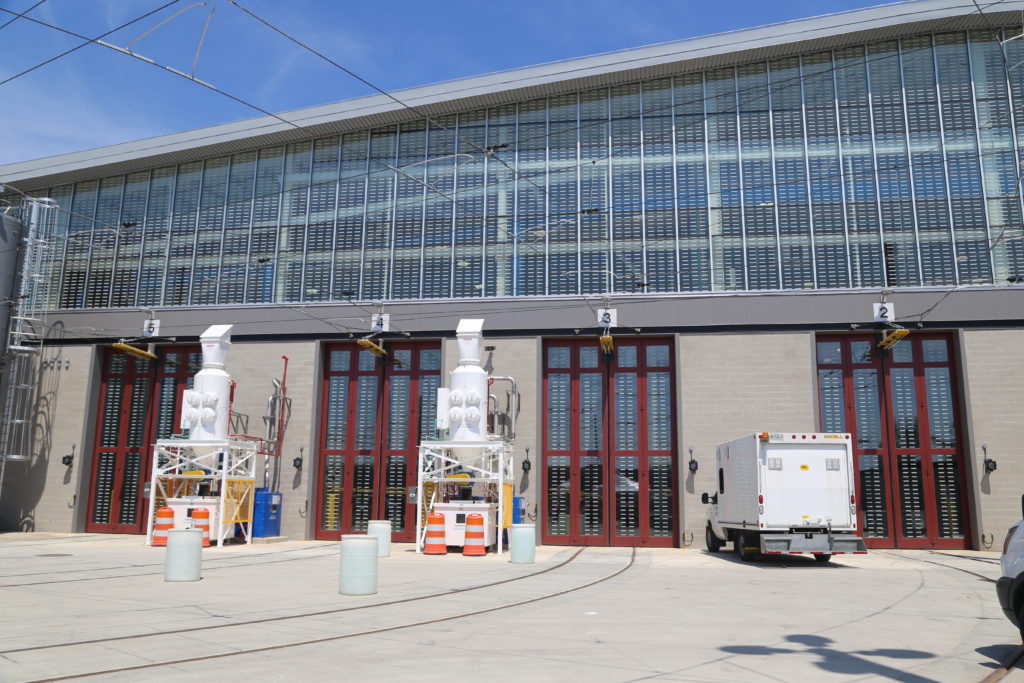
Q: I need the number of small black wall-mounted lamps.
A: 5